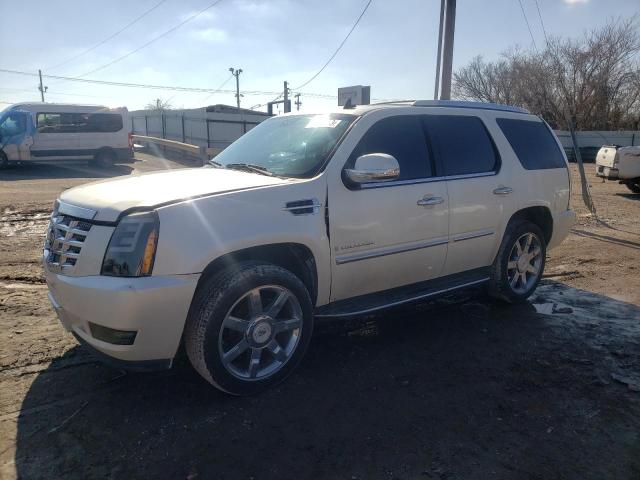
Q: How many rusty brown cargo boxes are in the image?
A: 0